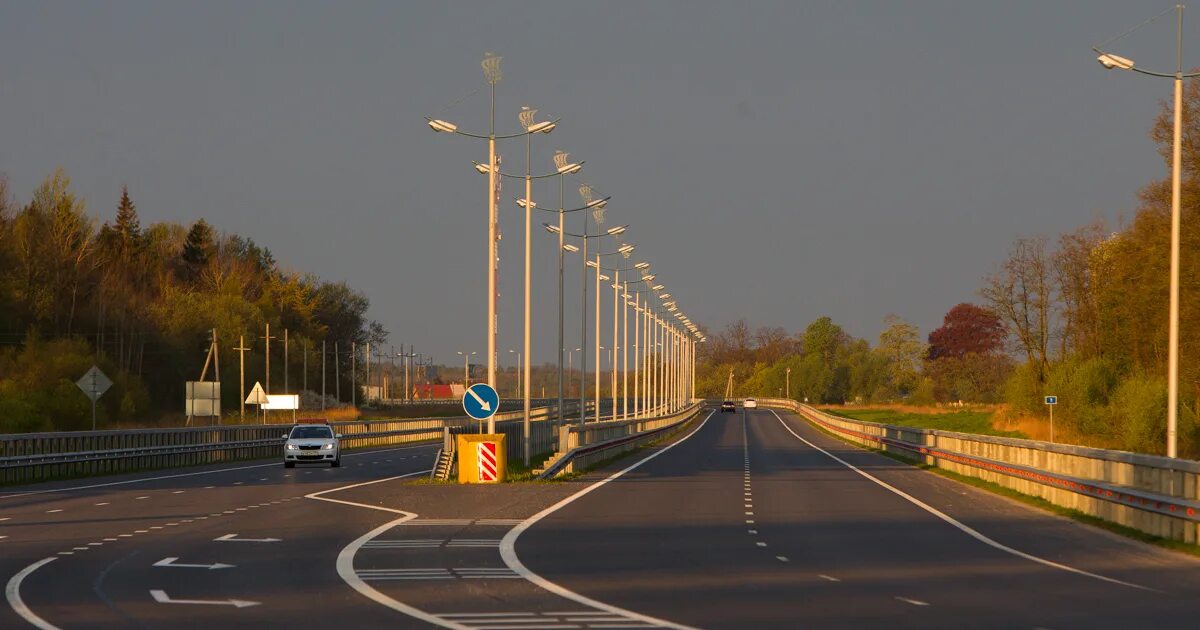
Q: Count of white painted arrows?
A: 3